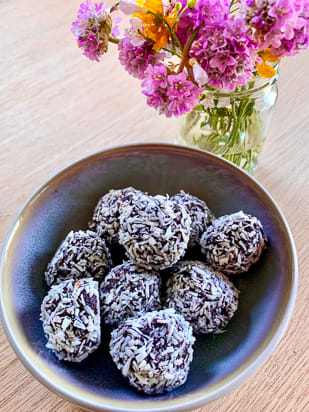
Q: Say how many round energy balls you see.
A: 9